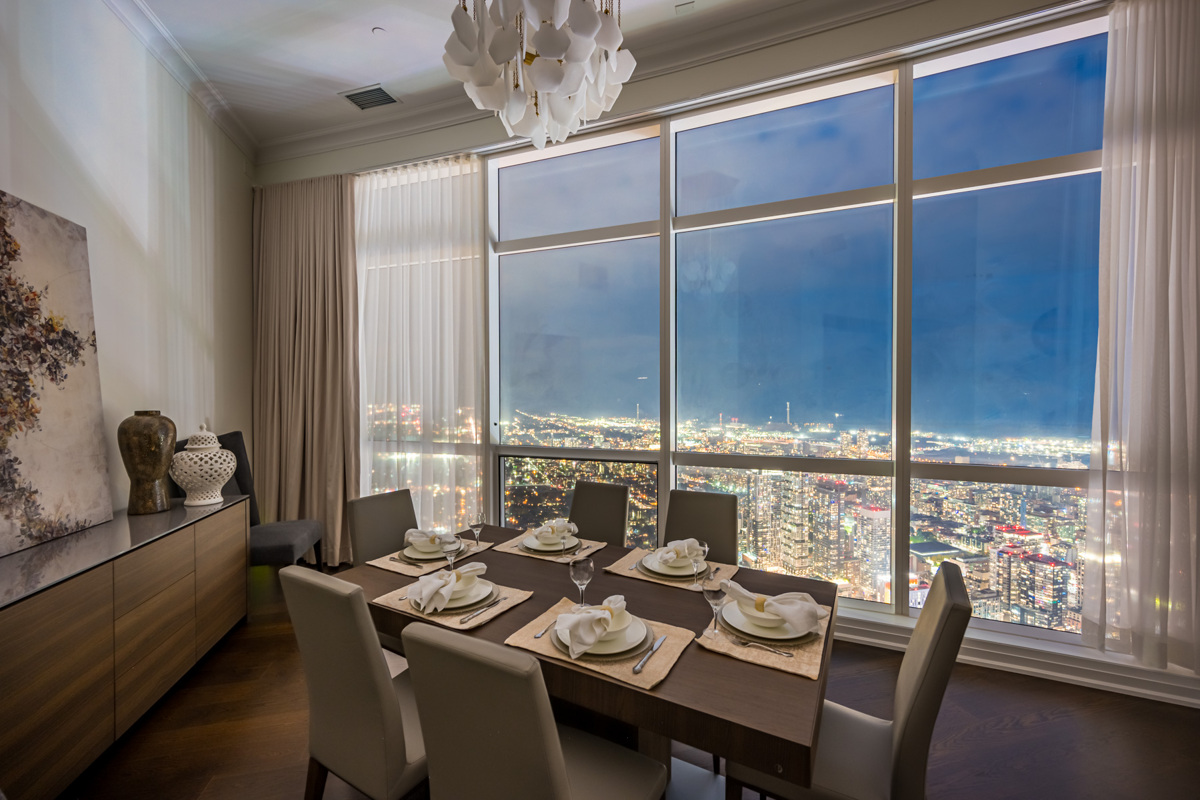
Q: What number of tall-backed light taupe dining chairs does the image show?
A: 6